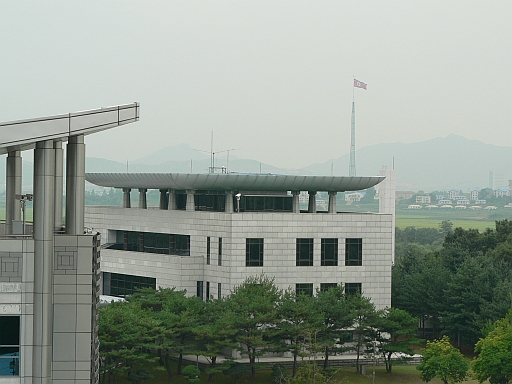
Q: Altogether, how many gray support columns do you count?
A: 13